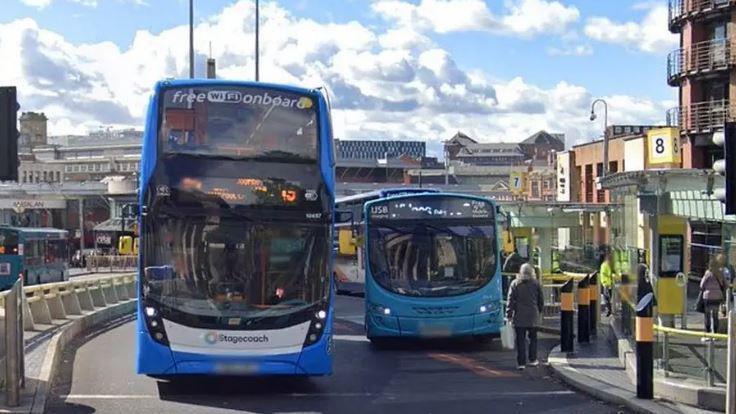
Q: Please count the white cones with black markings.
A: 0